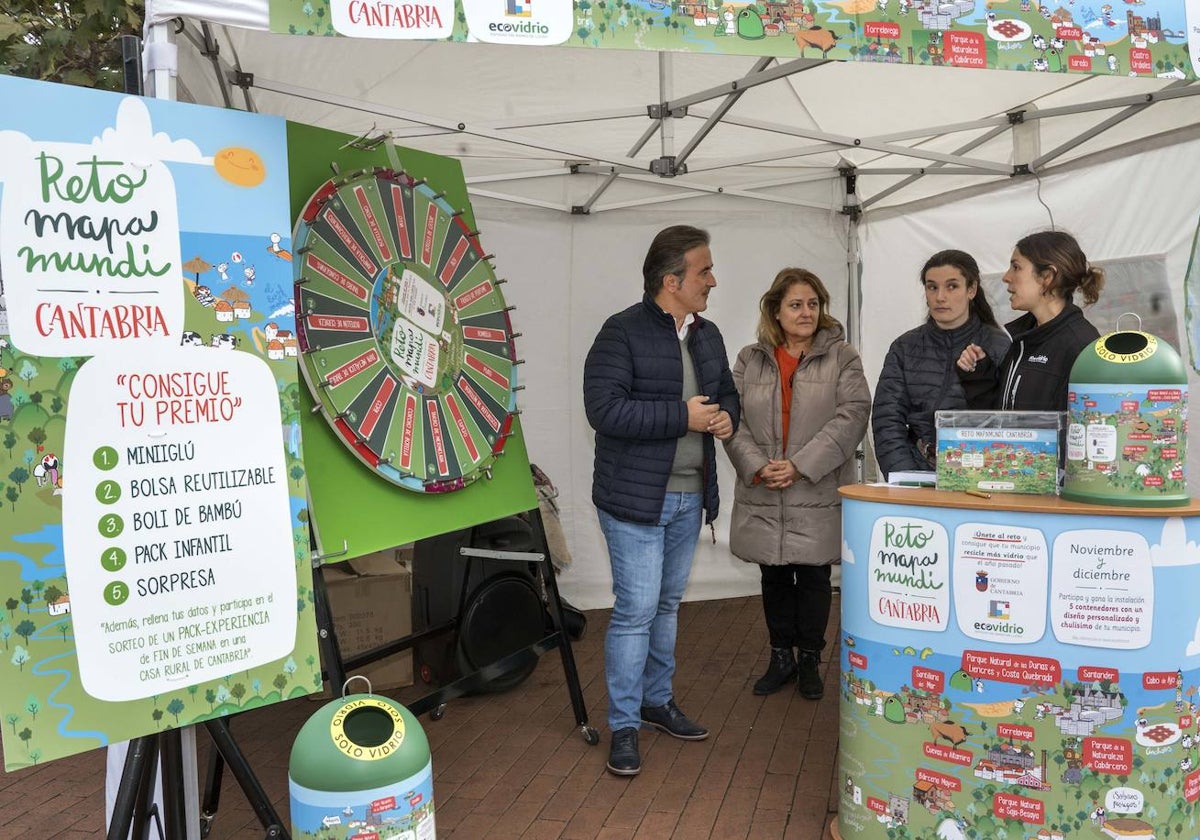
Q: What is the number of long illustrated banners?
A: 1